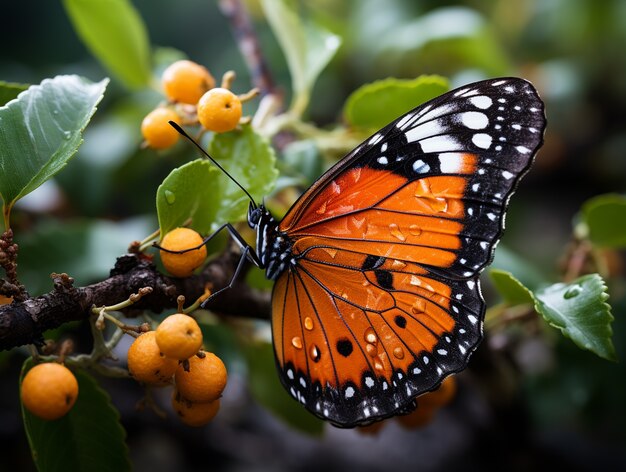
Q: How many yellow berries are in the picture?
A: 9